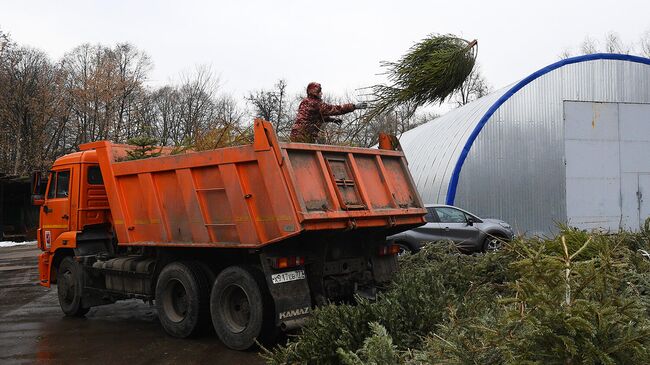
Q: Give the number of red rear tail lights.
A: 2